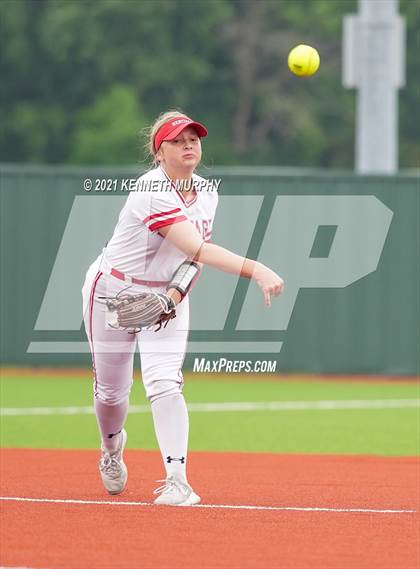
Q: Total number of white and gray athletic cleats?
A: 2